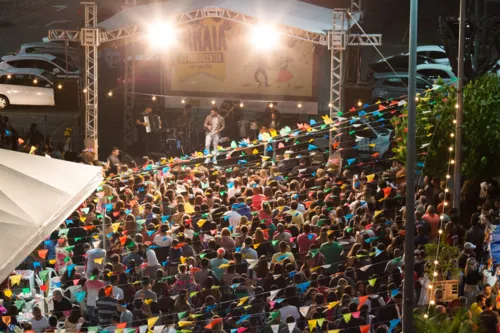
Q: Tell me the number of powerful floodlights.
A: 2